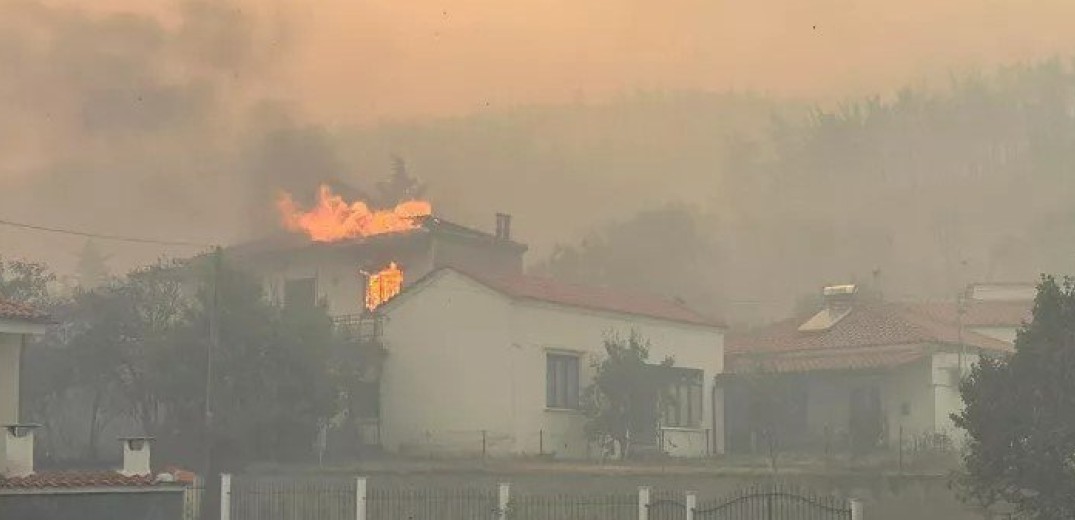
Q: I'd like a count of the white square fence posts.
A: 6